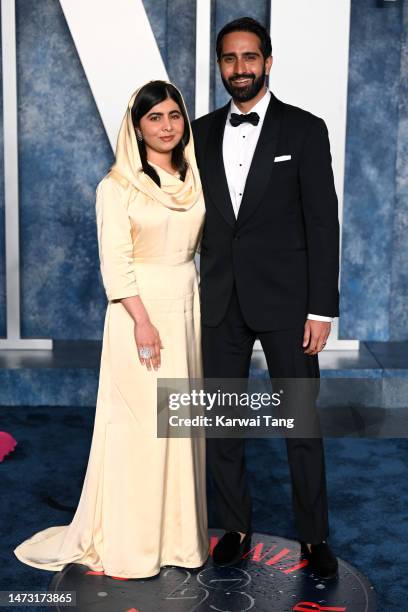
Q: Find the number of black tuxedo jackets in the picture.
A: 1